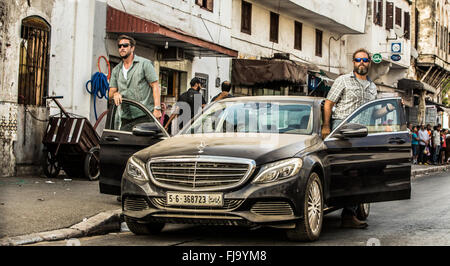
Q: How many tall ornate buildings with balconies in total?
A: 1